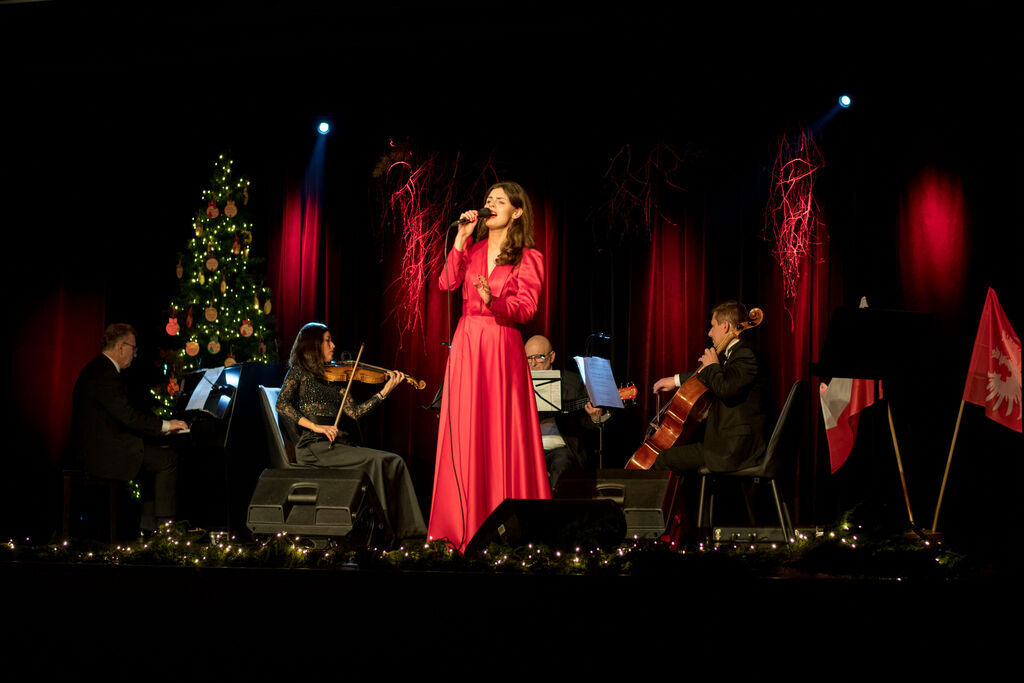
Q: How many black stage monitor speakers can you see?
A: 3